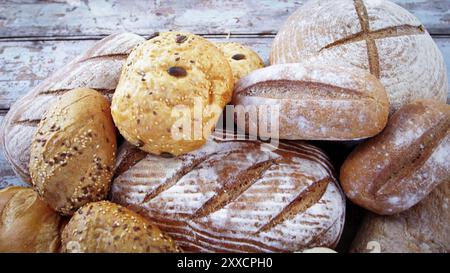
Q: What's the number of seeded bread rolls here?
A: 4